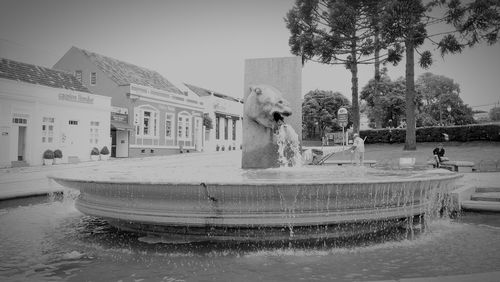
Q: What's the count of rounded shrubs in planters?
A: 4